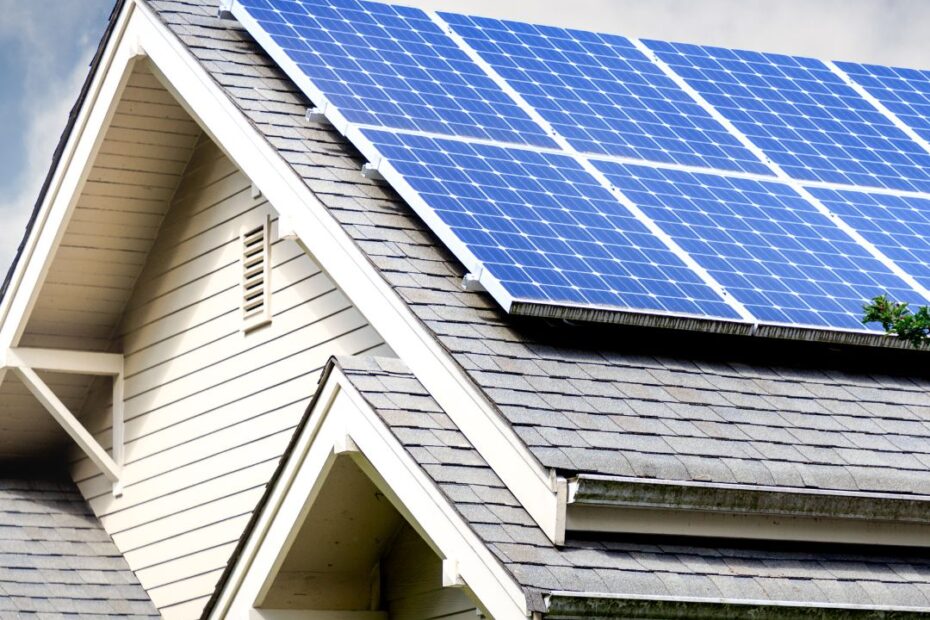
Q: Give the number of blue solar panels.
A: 7